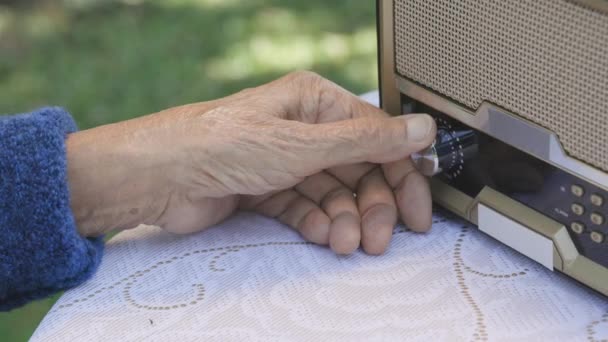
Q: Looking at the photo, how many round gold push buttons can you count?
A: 6